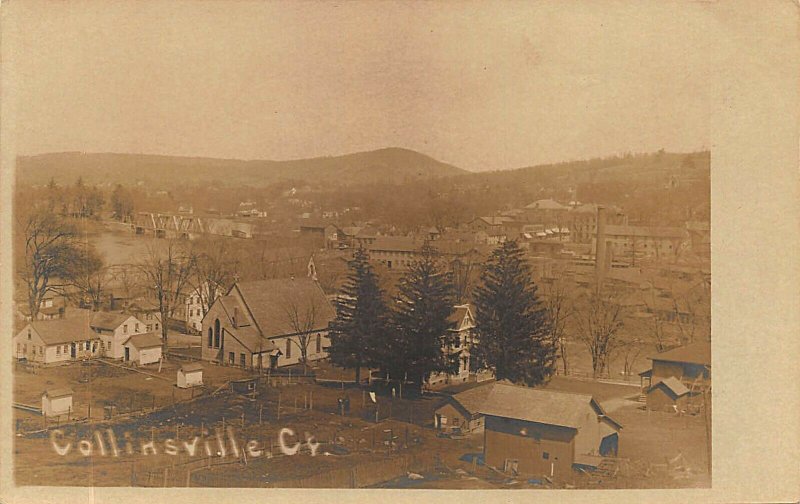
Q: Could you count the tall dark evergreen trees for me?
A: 3